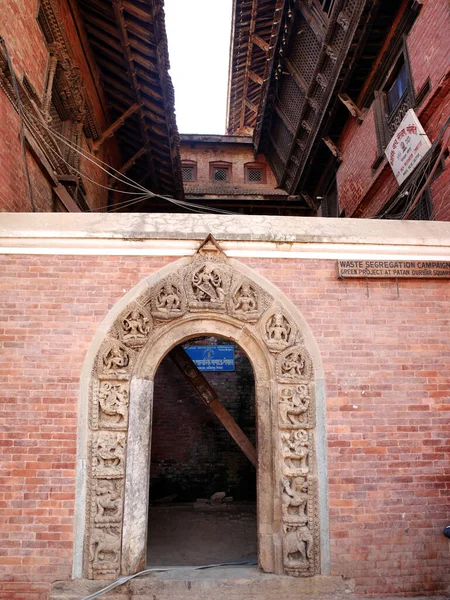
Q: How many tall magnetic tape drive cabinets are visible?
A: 0